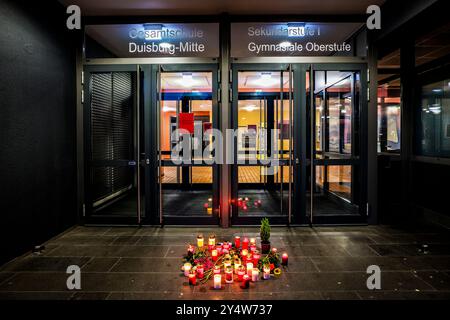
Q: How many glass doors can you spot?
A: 4